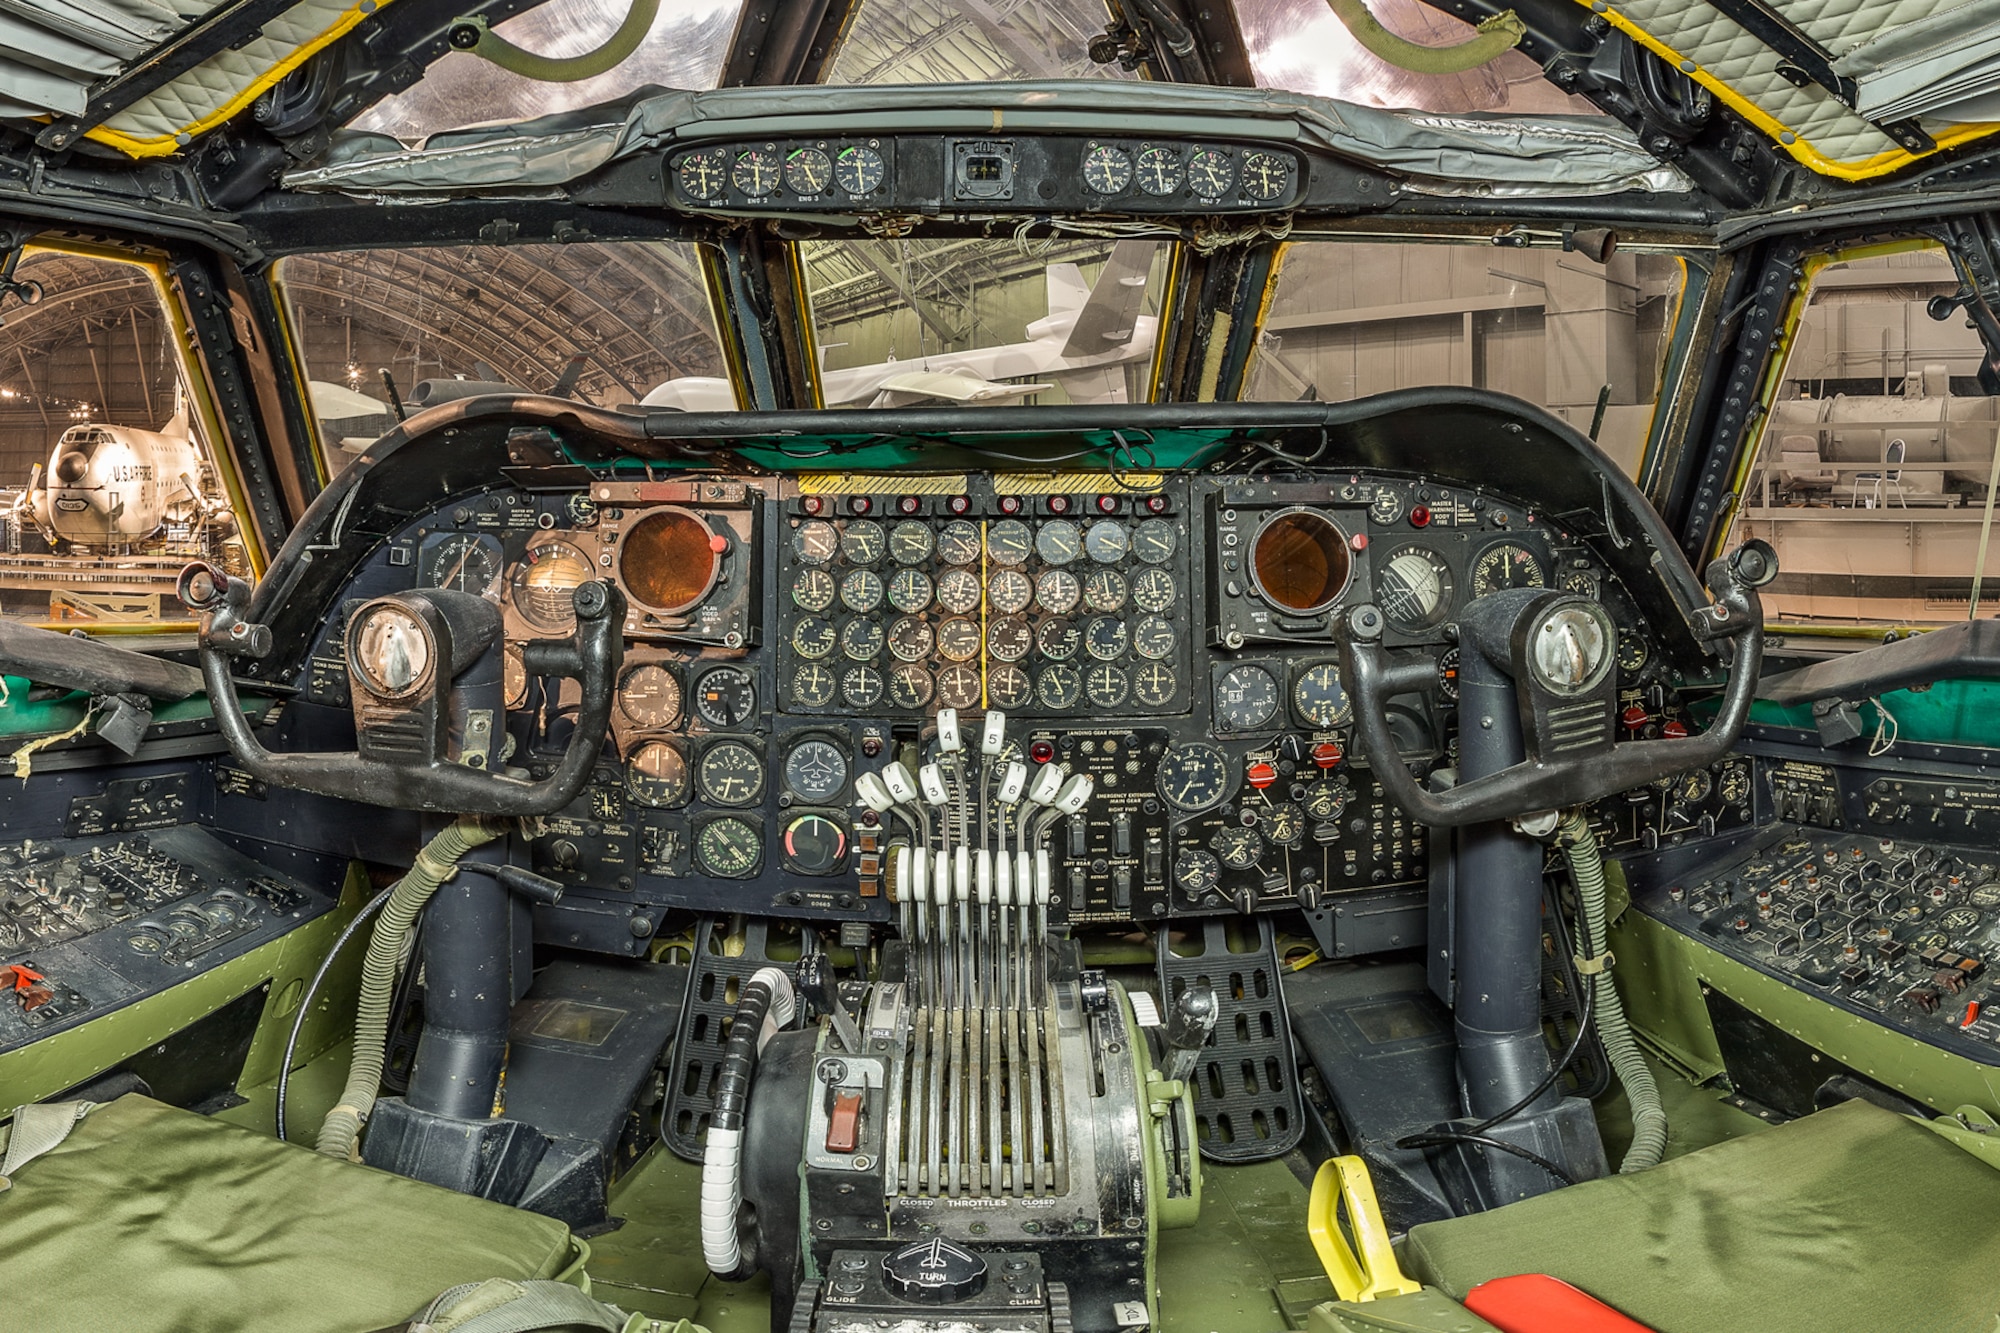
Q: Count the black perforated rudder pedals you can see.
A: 4